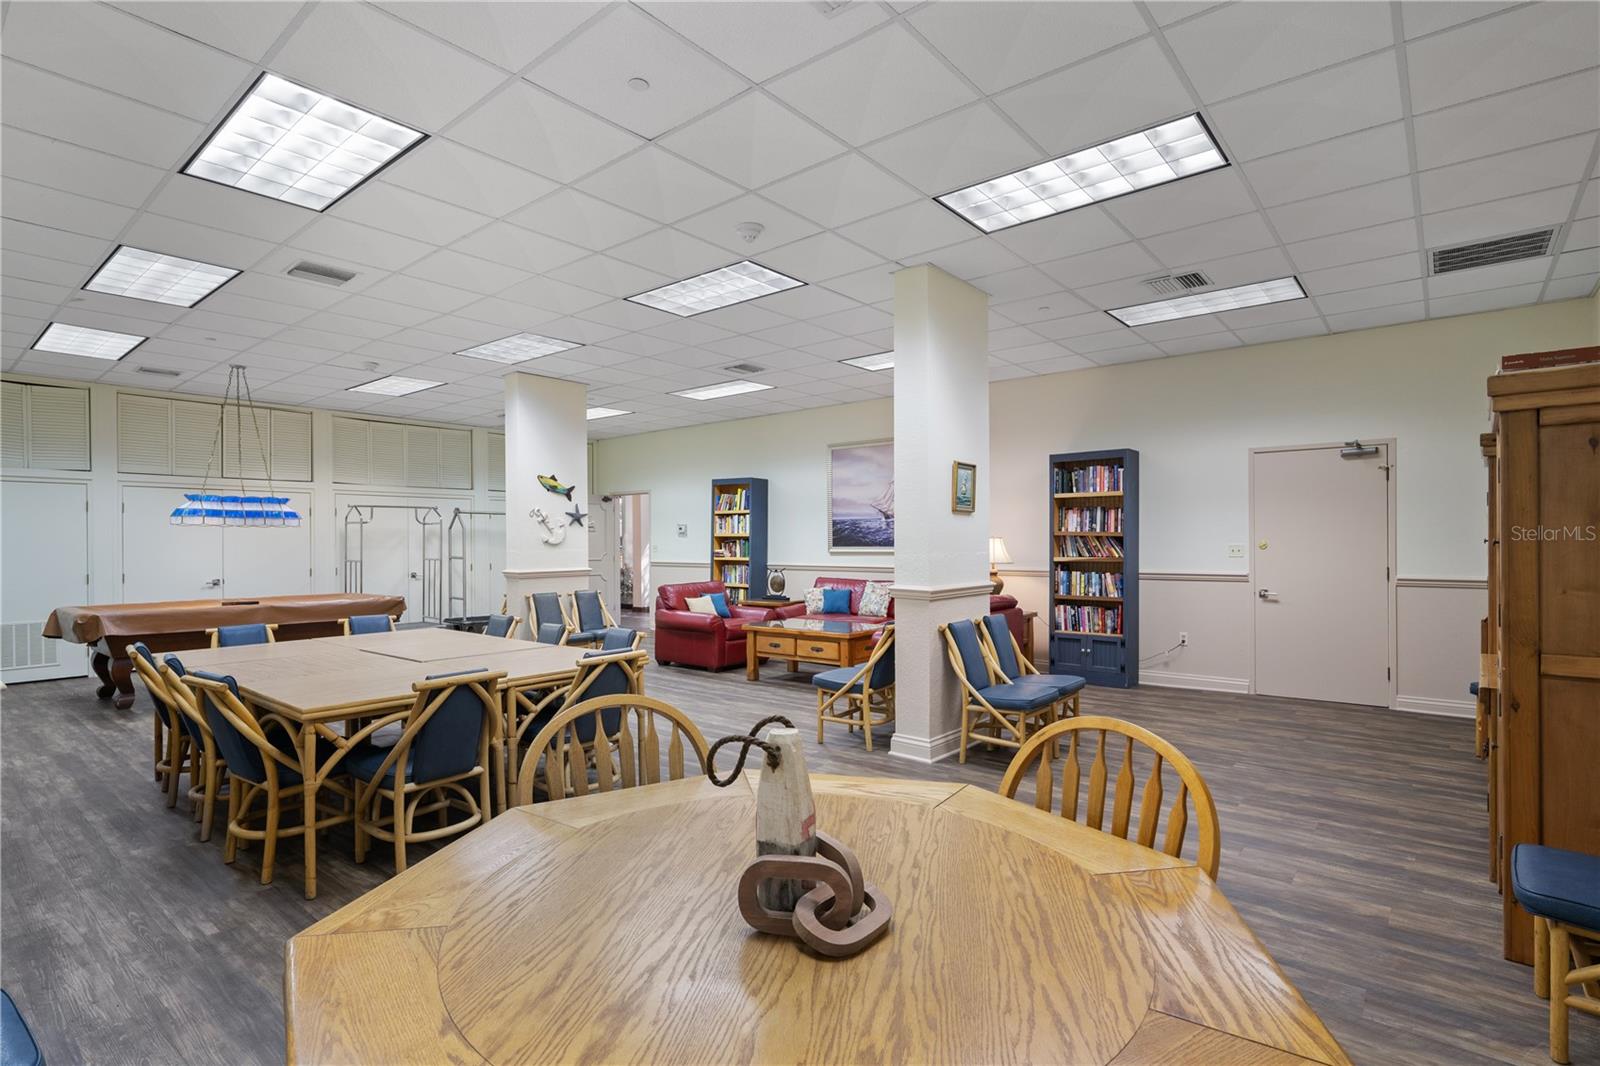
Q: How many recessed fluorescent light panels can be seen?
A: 11